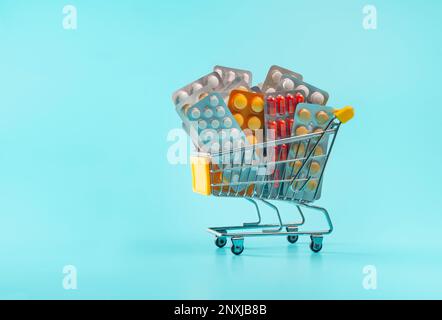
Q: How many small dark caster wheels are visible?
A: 4